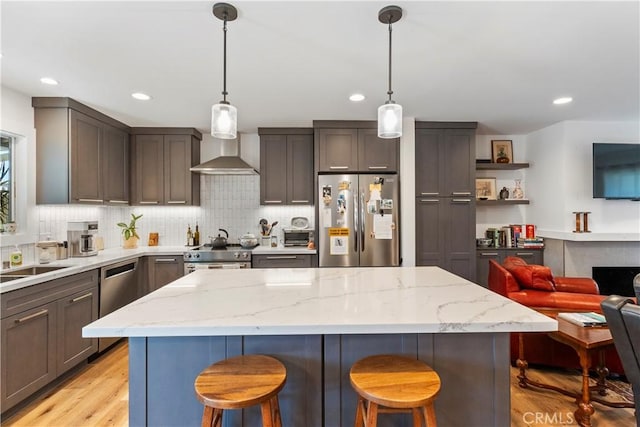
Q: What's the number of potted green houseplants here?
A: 1